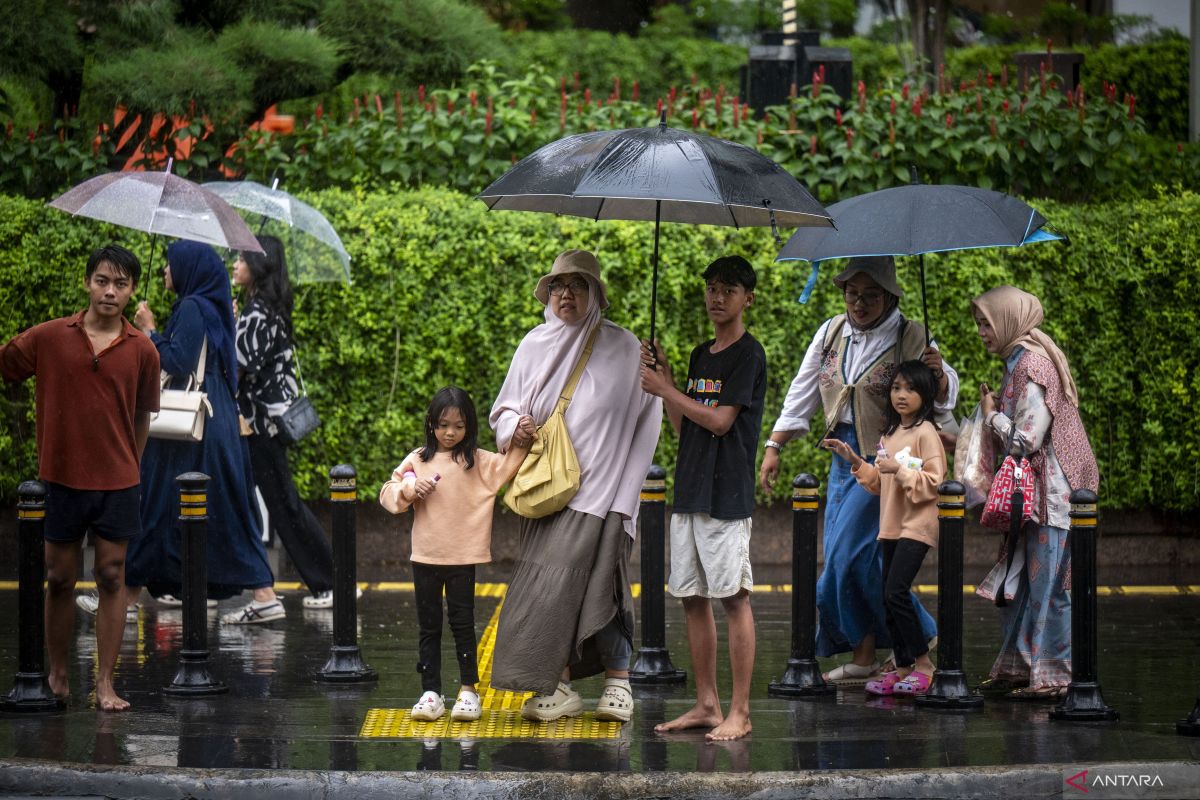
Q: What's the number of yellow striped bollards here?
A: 7